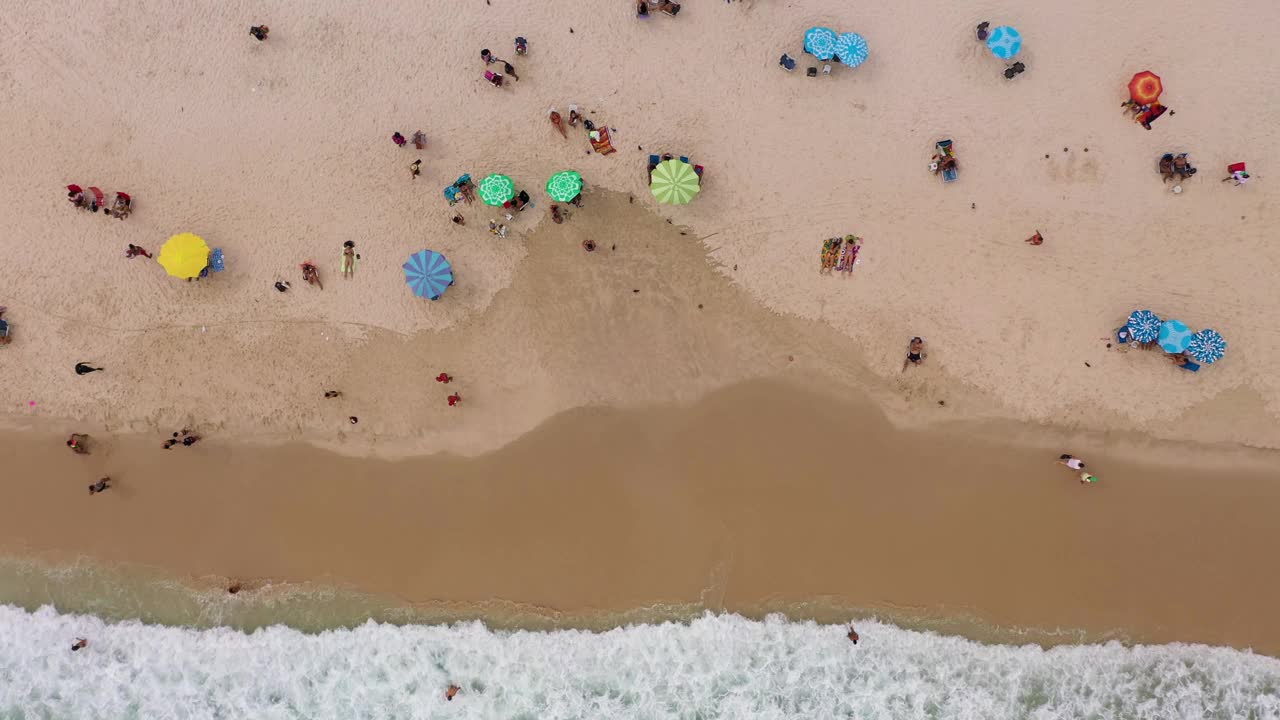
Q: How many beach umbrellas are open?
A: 12